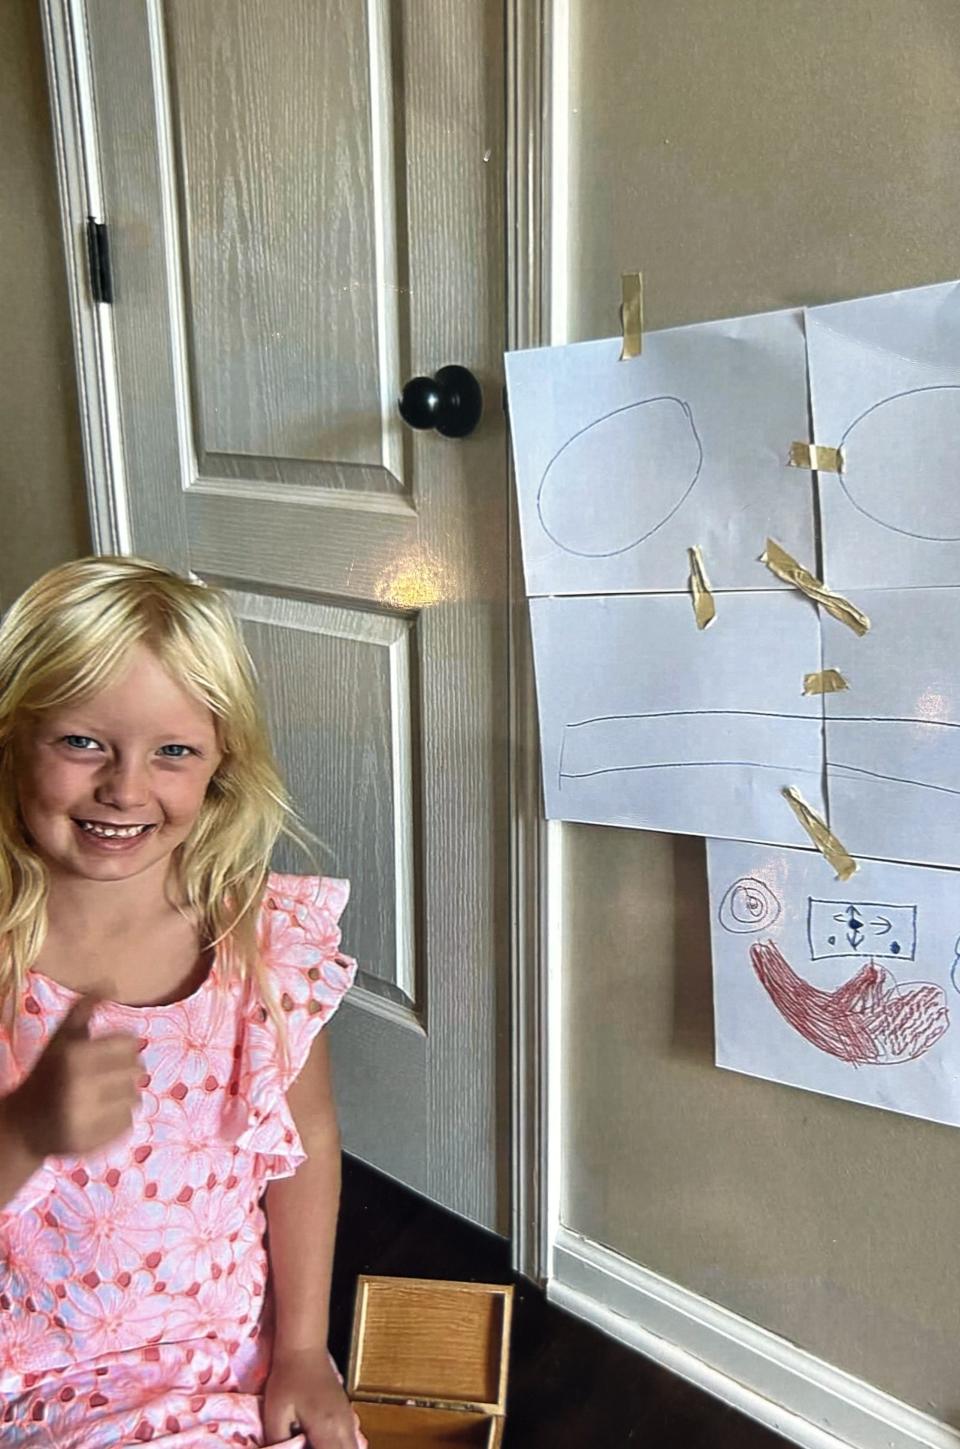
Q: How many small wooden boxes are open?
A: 1